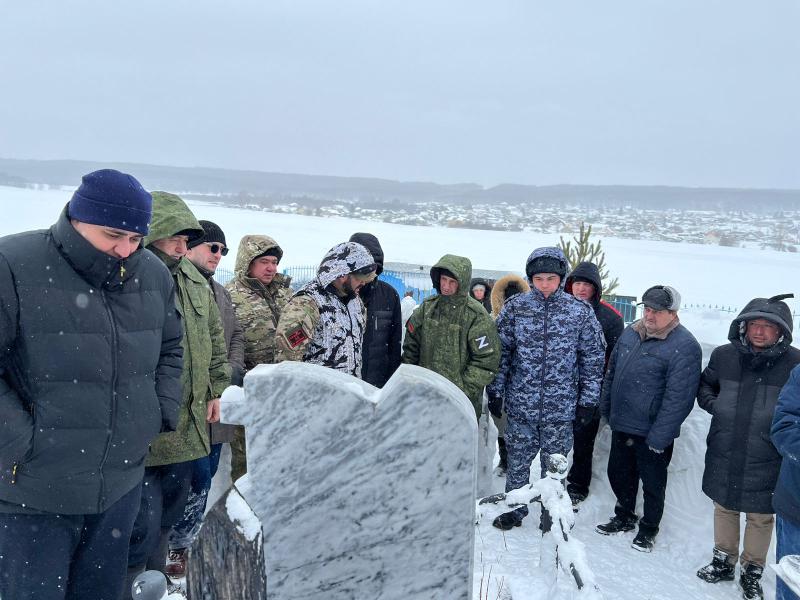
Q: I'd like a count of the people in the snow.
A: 14